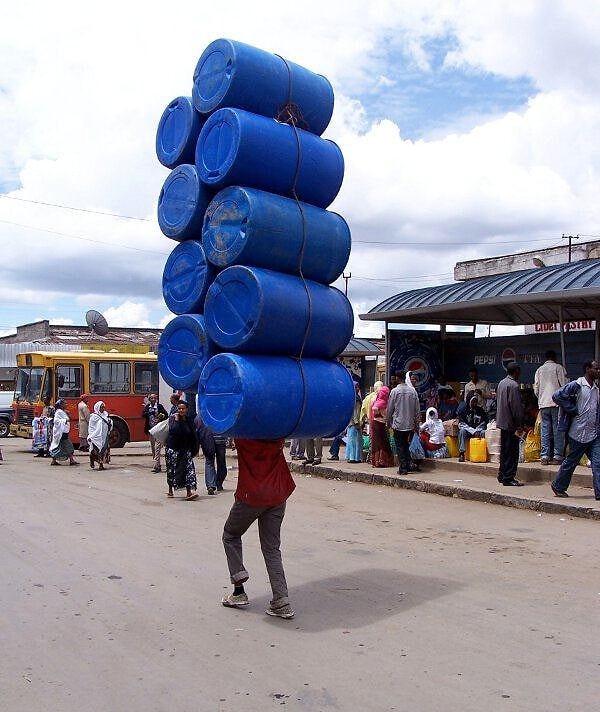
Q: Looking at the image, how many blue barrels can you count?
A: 9